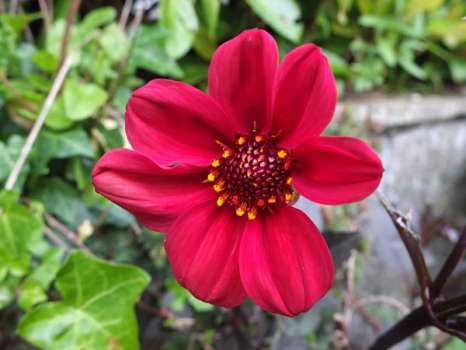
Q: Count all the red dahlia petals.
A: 7